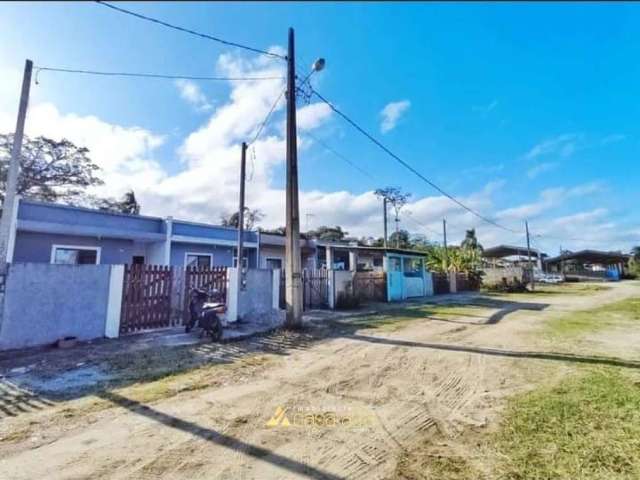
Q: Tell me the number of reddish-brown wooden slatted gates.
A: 2